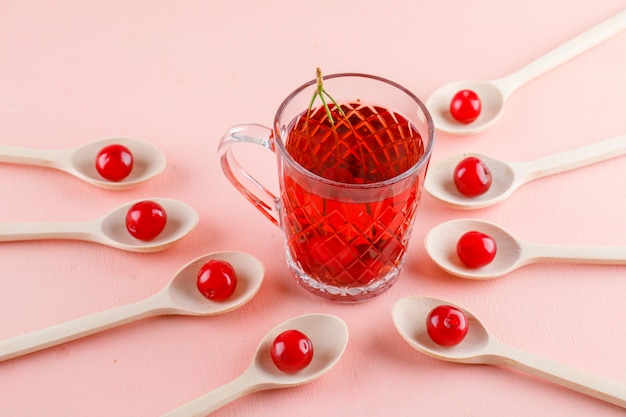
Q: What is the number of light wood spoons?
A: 8